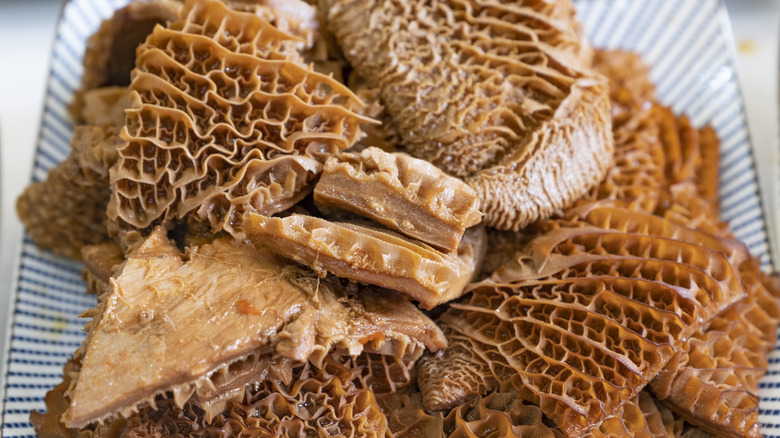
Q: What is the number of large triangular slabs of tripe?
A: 1